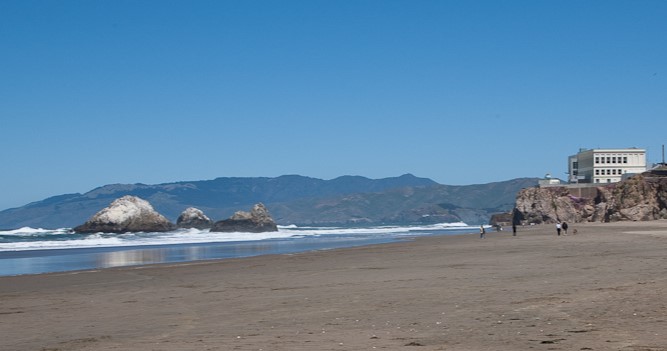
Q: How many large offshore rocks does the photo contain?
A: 3